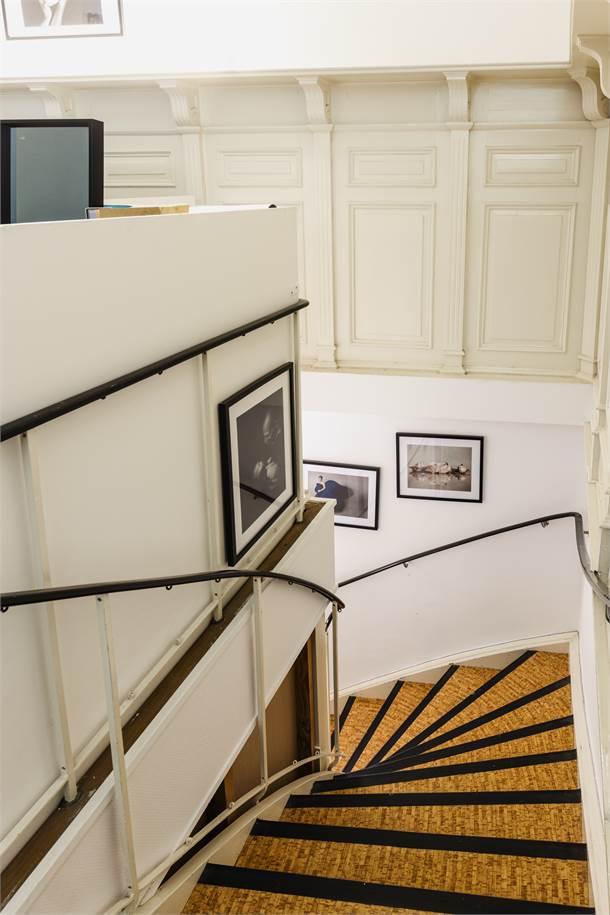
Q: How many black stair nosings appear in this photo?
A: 10